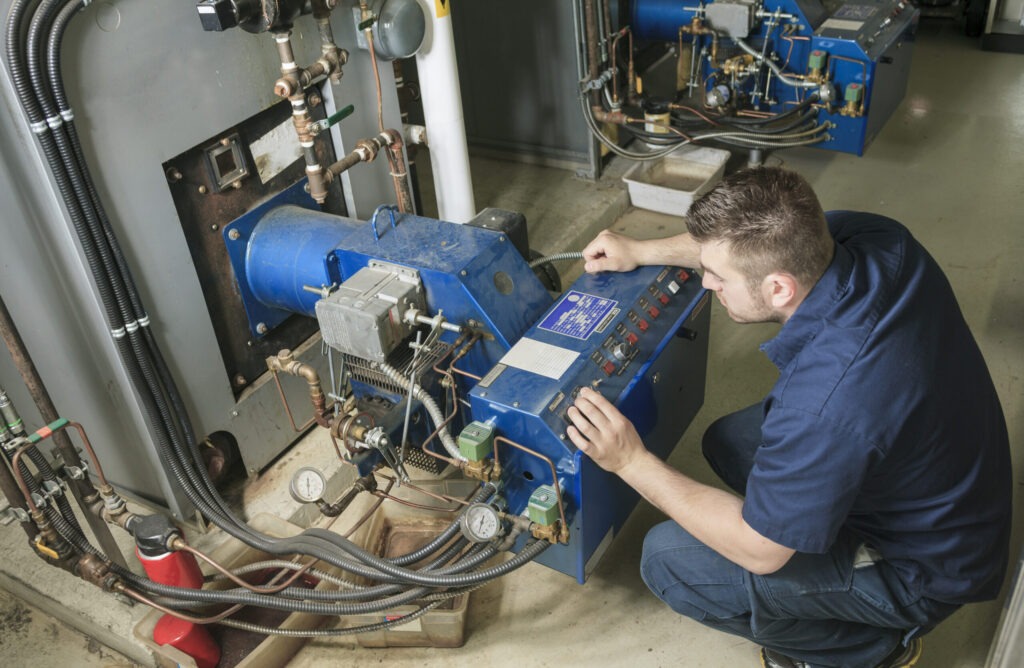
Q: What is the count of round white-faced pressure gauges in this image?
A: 2